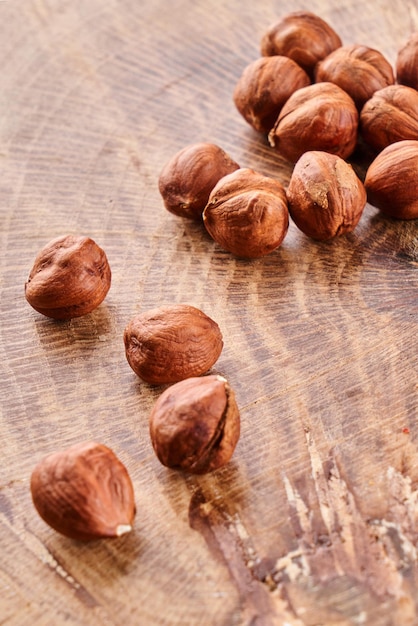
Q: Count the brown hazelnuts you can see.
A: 14